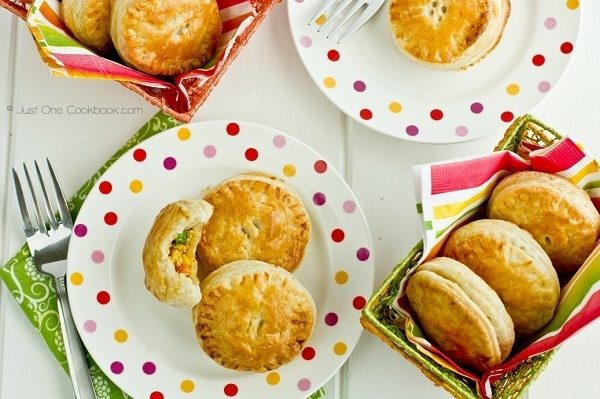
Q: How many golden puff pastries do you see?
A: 9